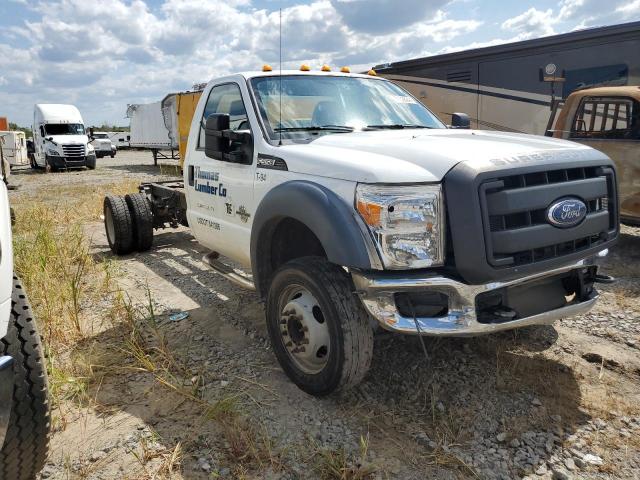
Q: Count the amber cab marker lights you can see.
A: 5